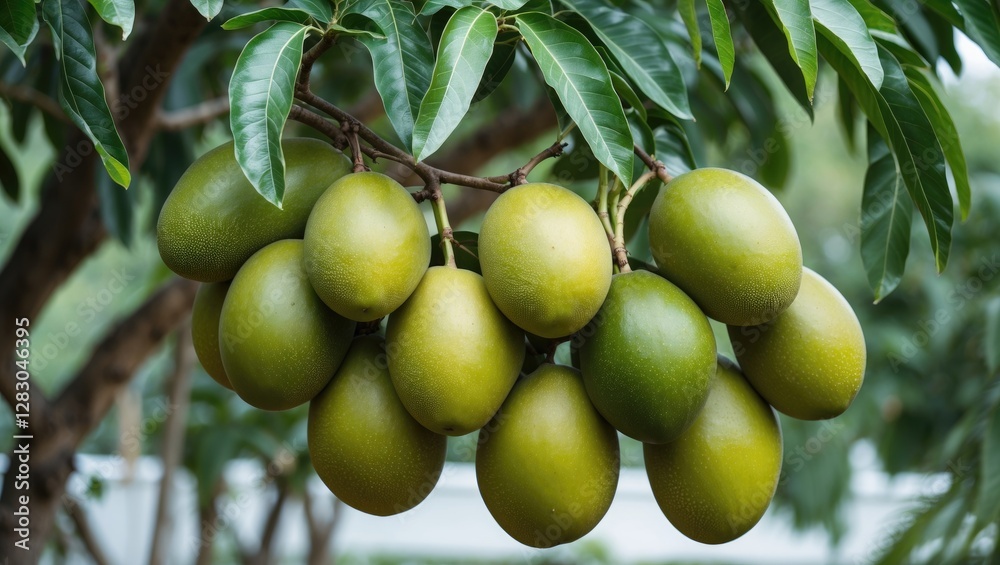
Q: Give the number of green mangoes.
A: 12